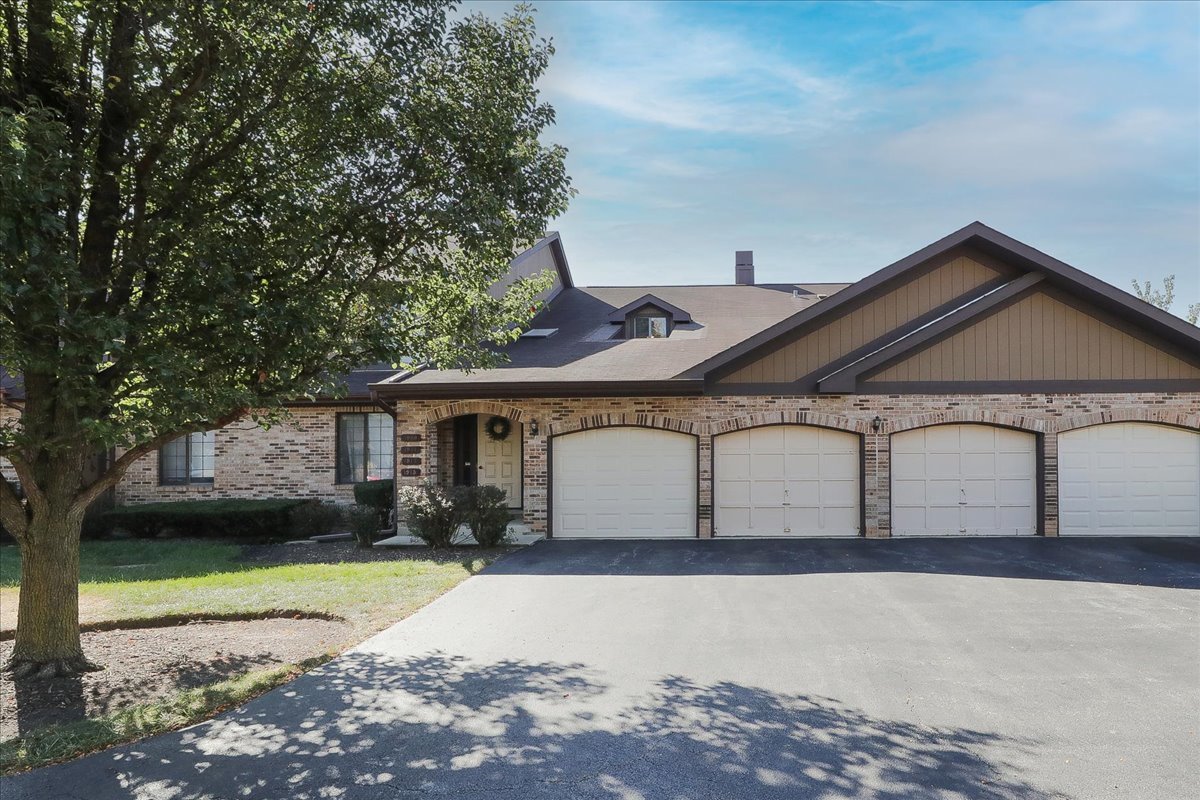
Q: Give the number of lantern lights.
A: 2